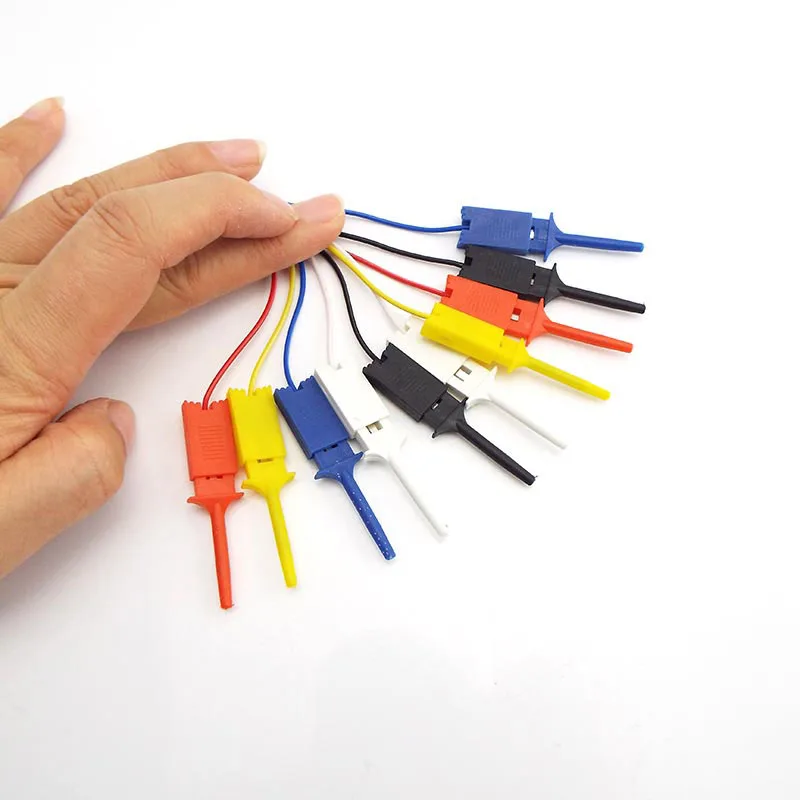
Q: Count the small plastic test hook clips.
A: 10